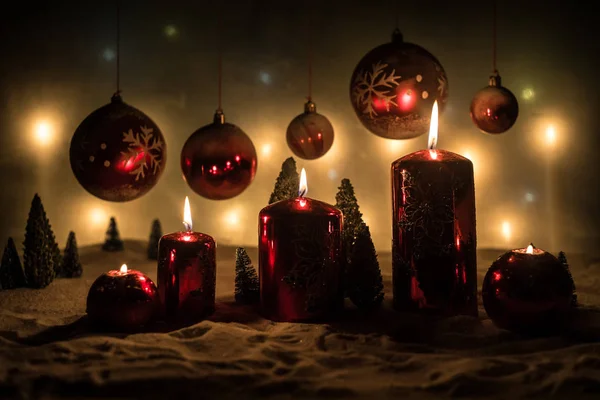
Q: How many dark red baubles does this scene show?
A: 5